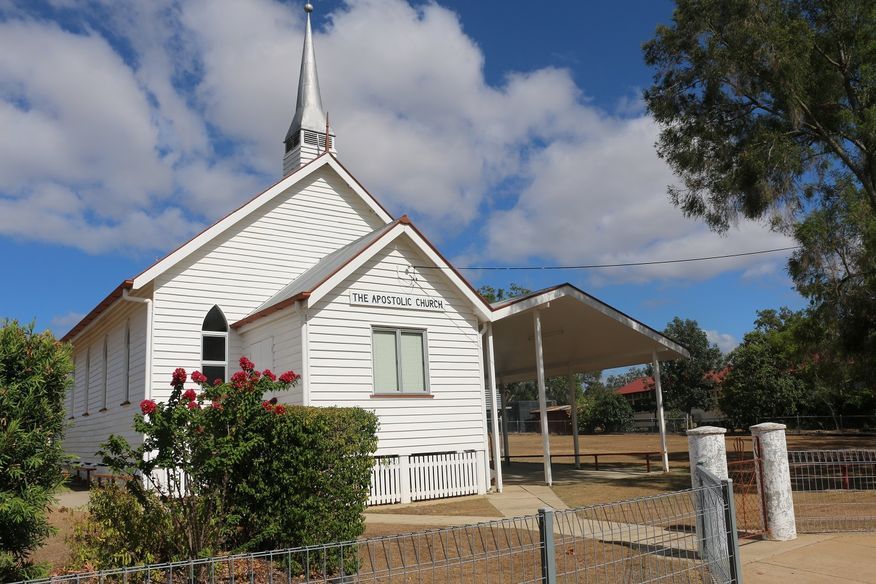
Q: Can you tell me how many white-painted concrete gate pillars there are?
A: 2